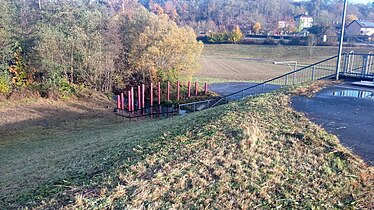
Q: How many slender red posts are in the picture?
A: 13